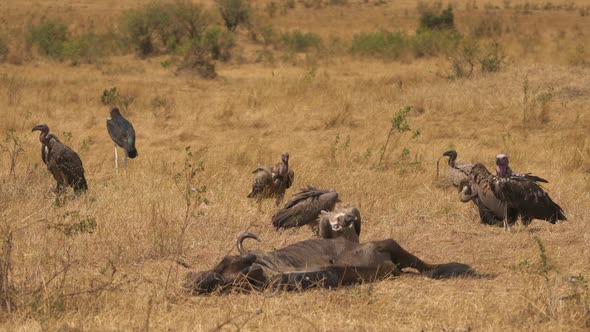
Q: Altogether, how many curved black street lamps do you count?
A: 0